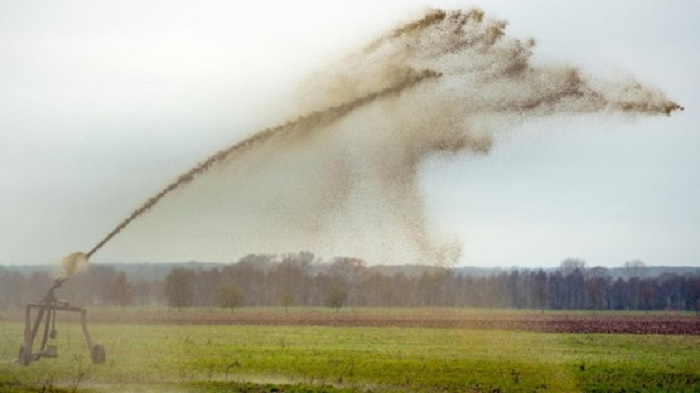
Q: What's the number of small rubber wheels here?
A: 2